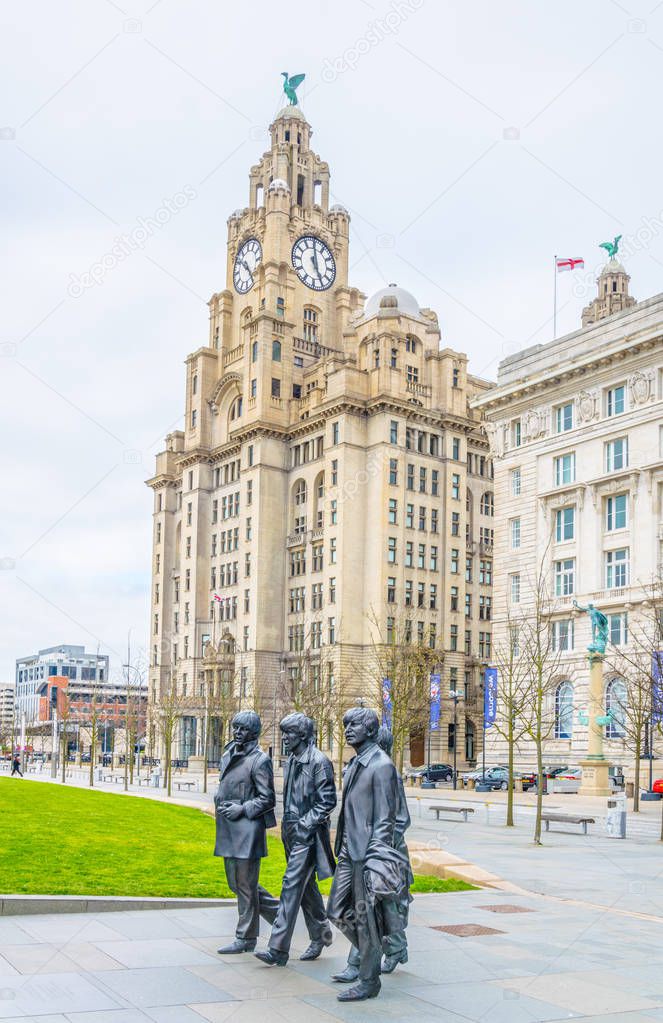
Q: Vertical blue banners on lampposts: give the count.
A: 4